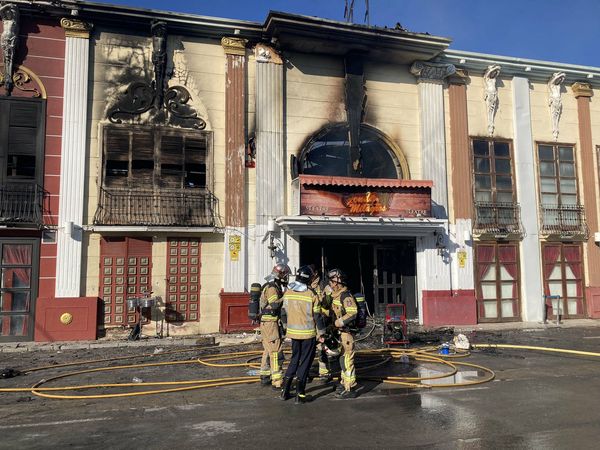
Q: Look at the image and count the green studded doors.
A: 0